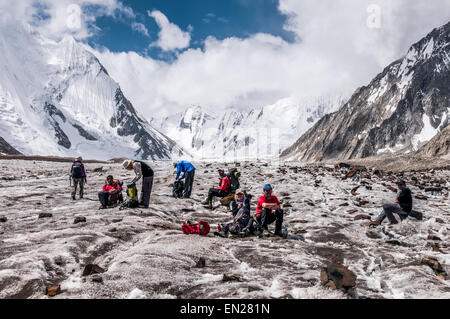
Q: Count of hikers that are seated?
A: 5